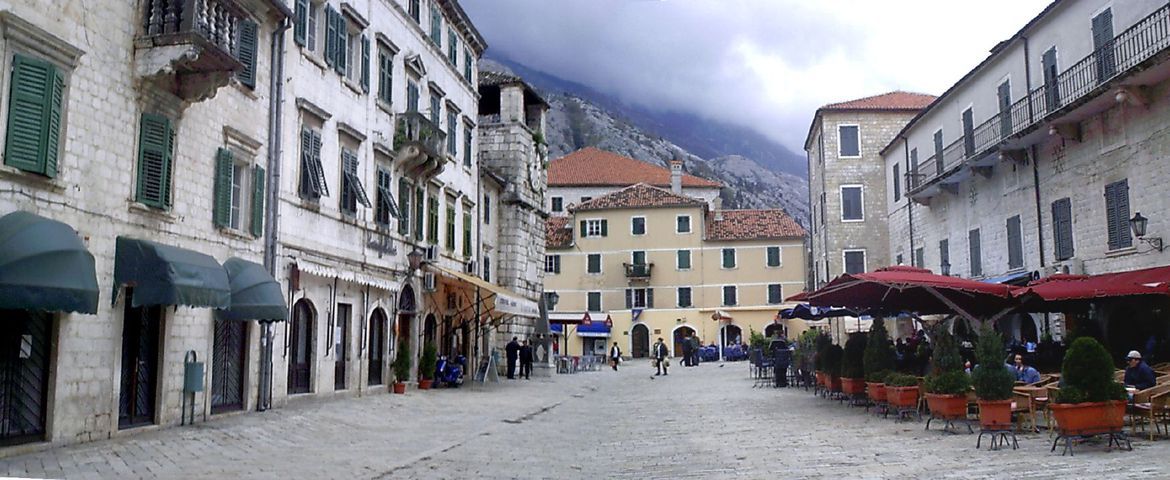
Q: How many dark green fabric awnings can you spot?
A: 3